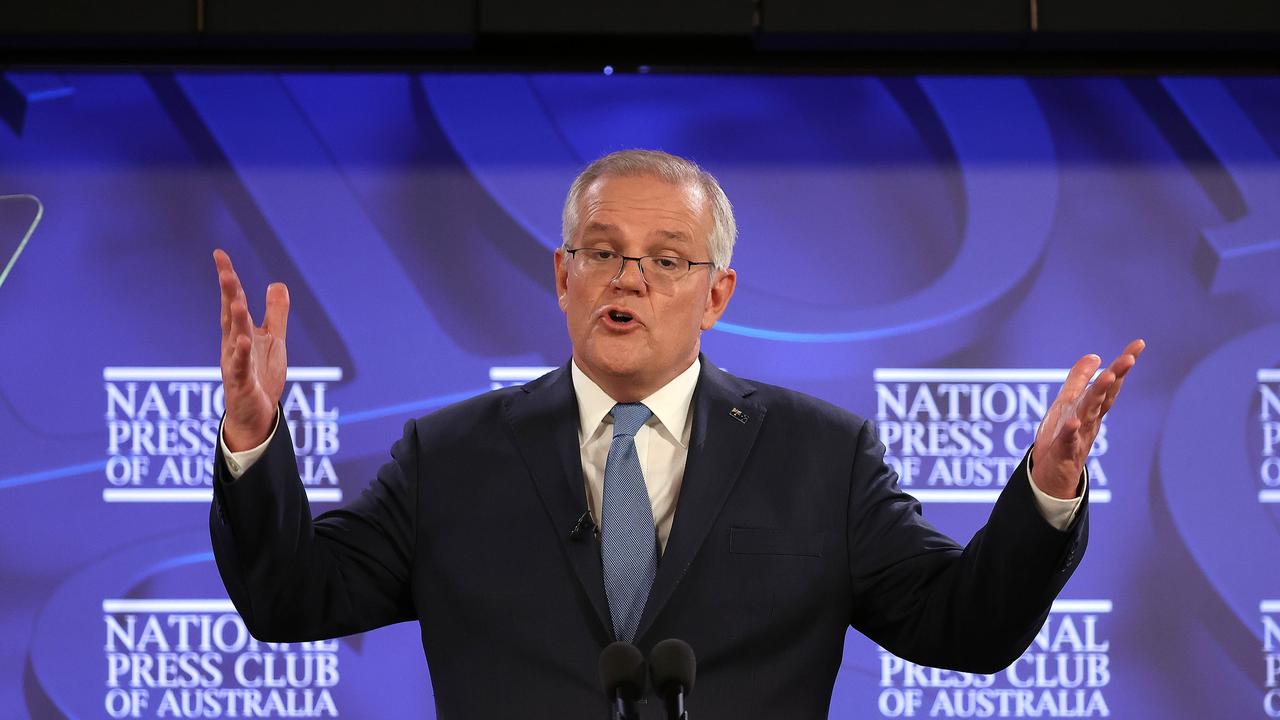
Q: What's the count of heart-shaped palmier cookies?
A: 0